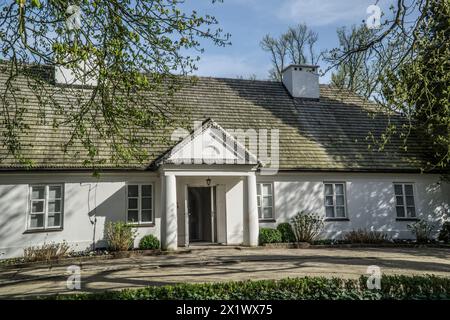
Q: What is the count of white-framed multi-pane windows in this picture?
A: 5